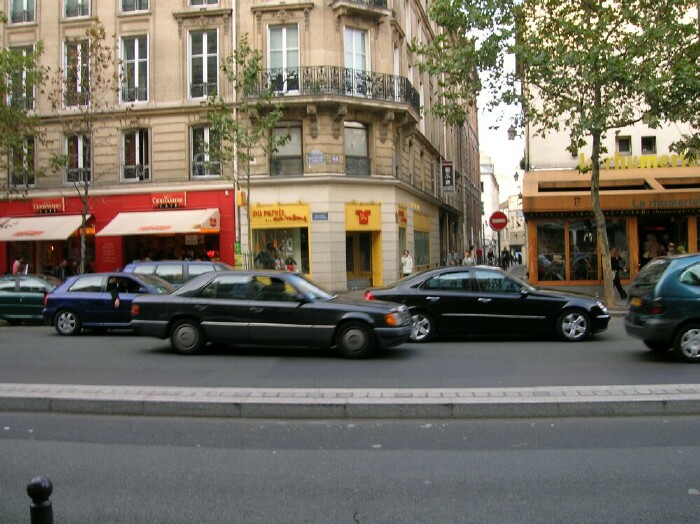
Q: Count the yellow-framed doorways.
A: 1